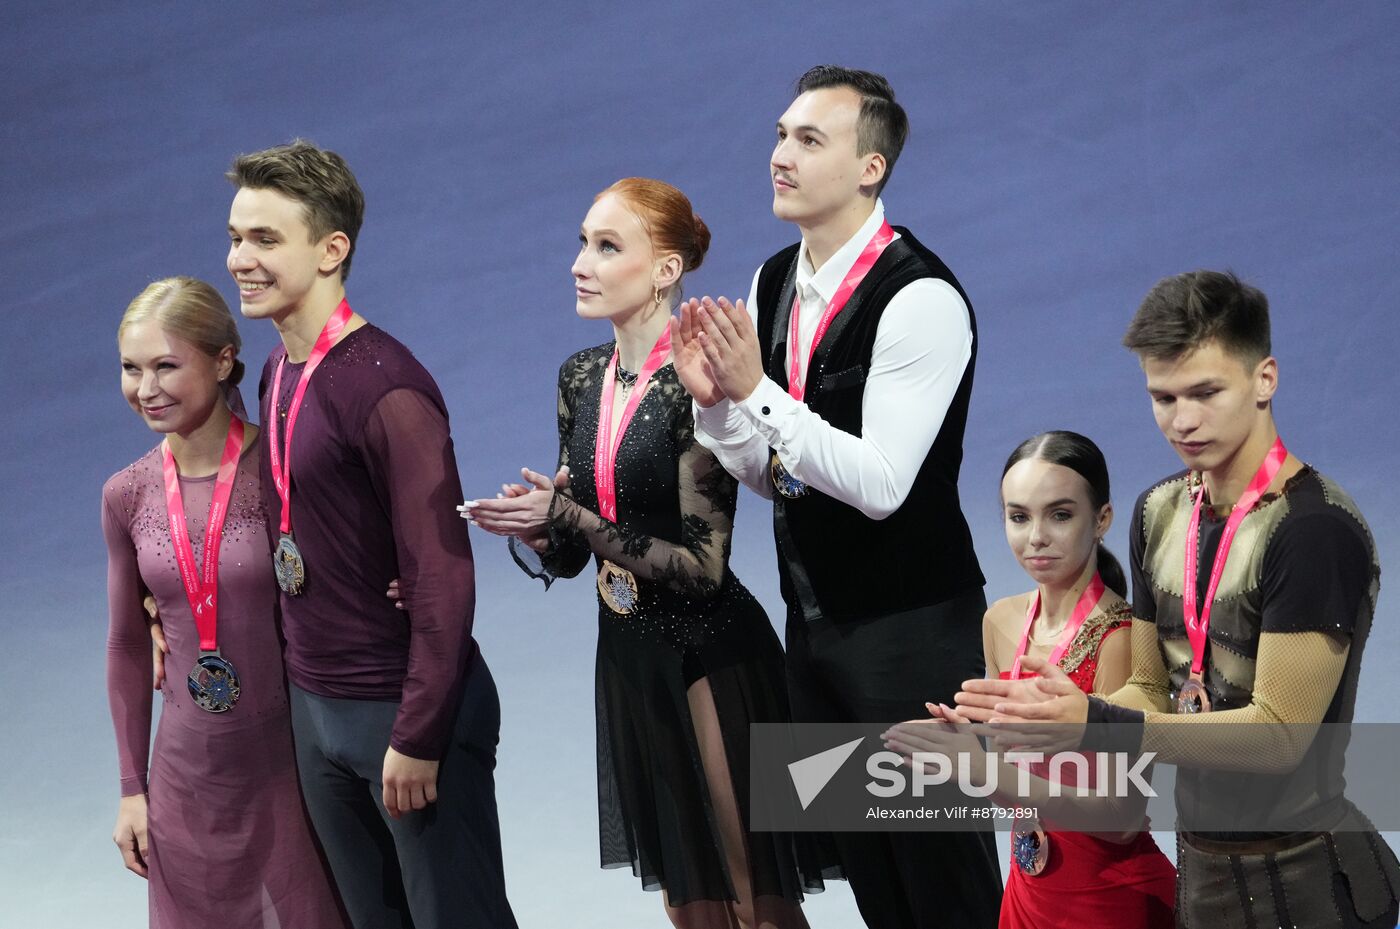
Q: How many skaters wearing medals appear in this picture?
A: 6